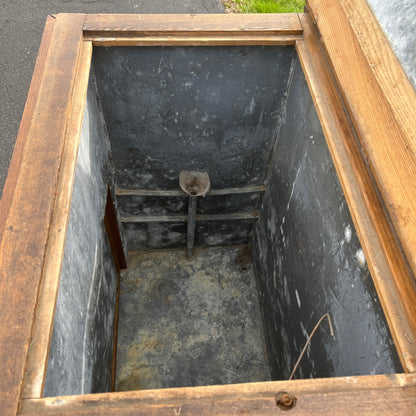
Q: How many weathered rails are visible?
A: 2